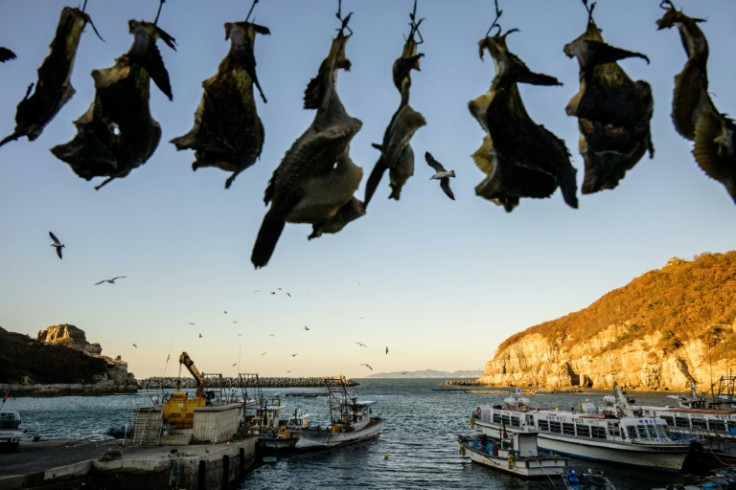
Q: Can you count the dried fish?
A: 8